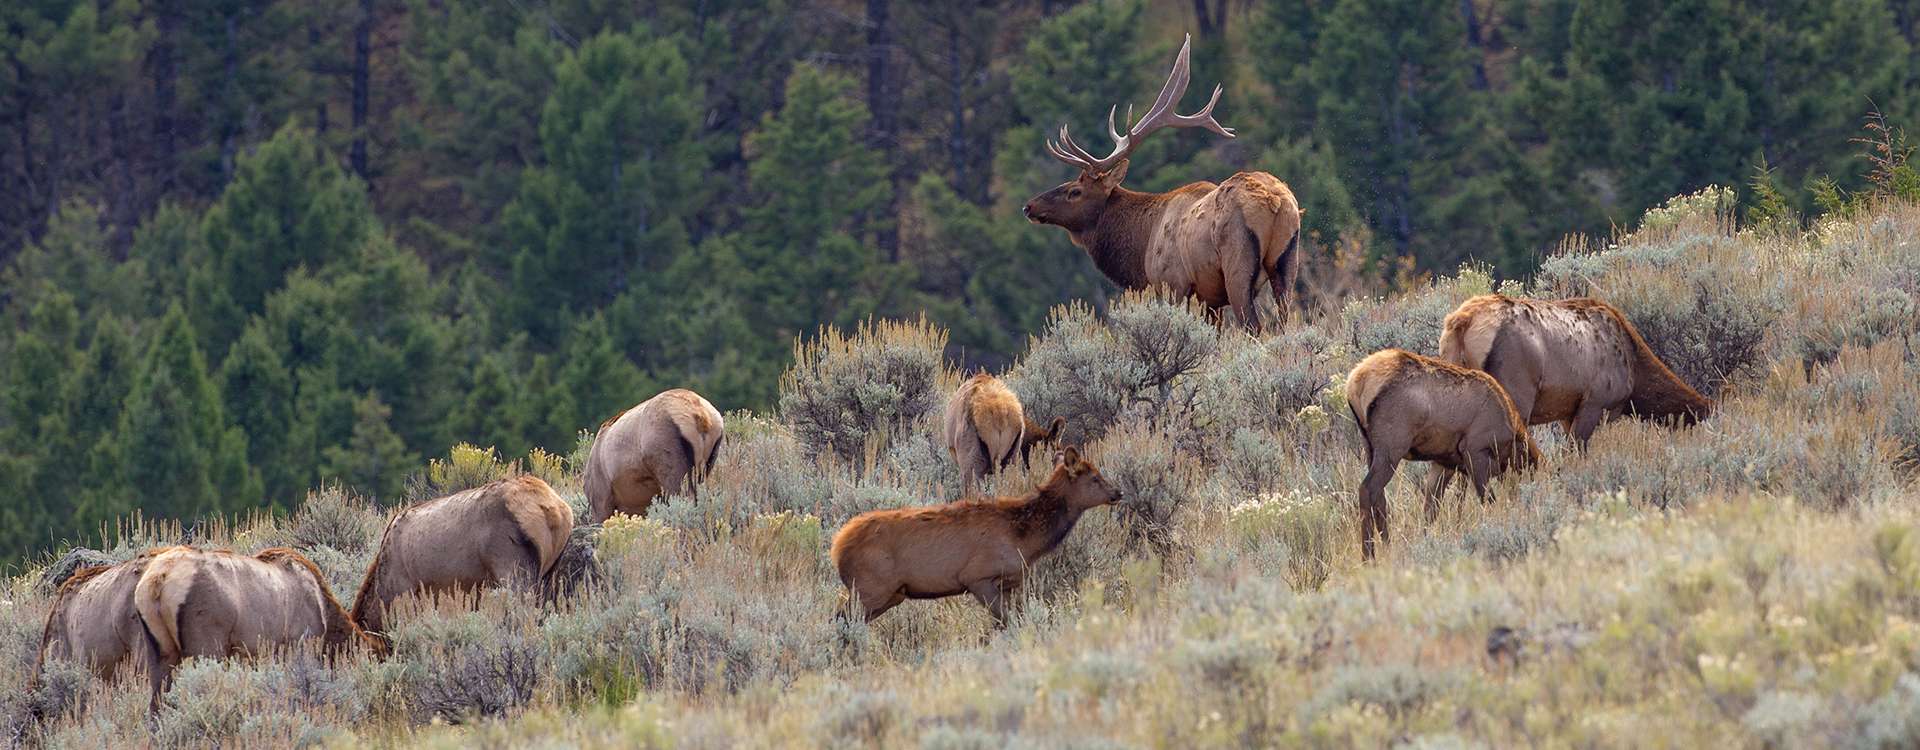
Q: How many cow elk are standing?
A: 8